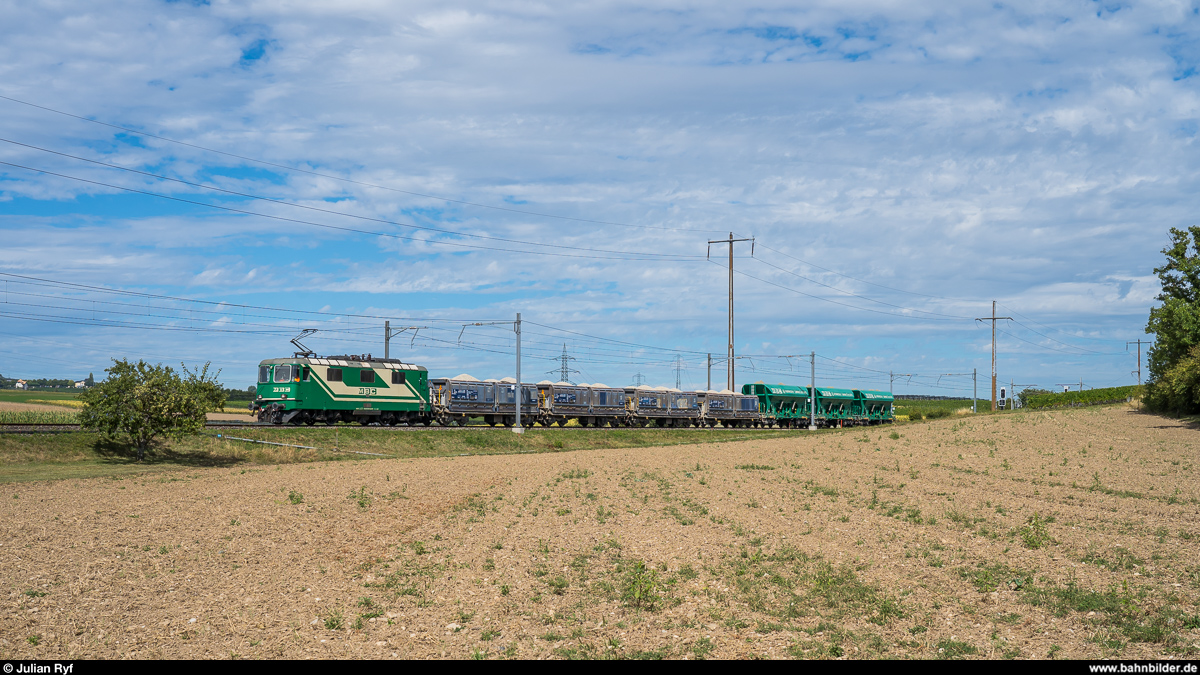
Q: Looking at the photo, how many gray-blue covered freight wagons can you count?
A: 4